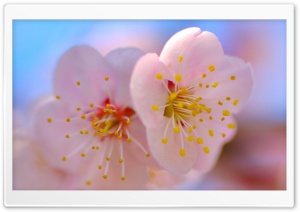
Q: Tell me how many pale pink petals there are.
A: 10